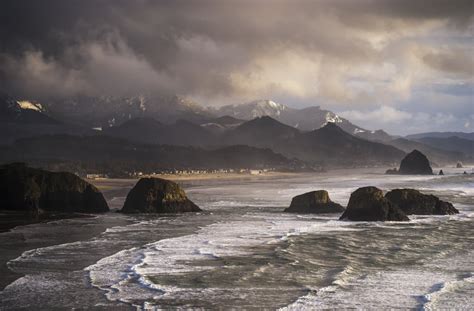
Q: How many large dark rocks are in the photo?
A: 6